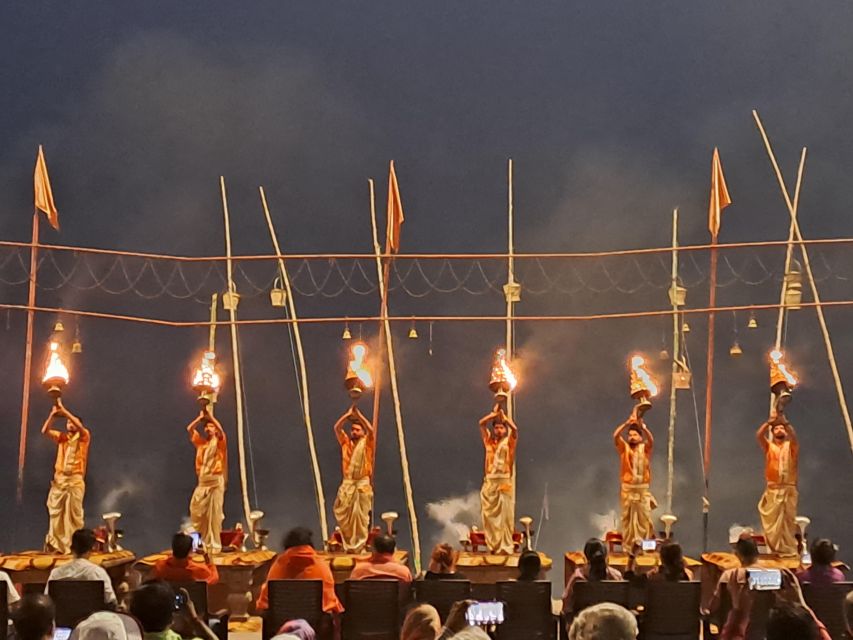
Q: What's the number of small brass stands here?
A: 6